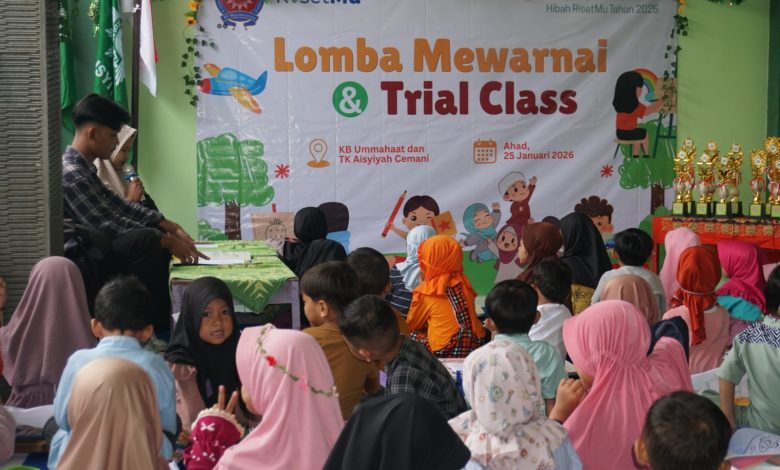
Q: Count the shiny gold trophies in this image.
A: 9